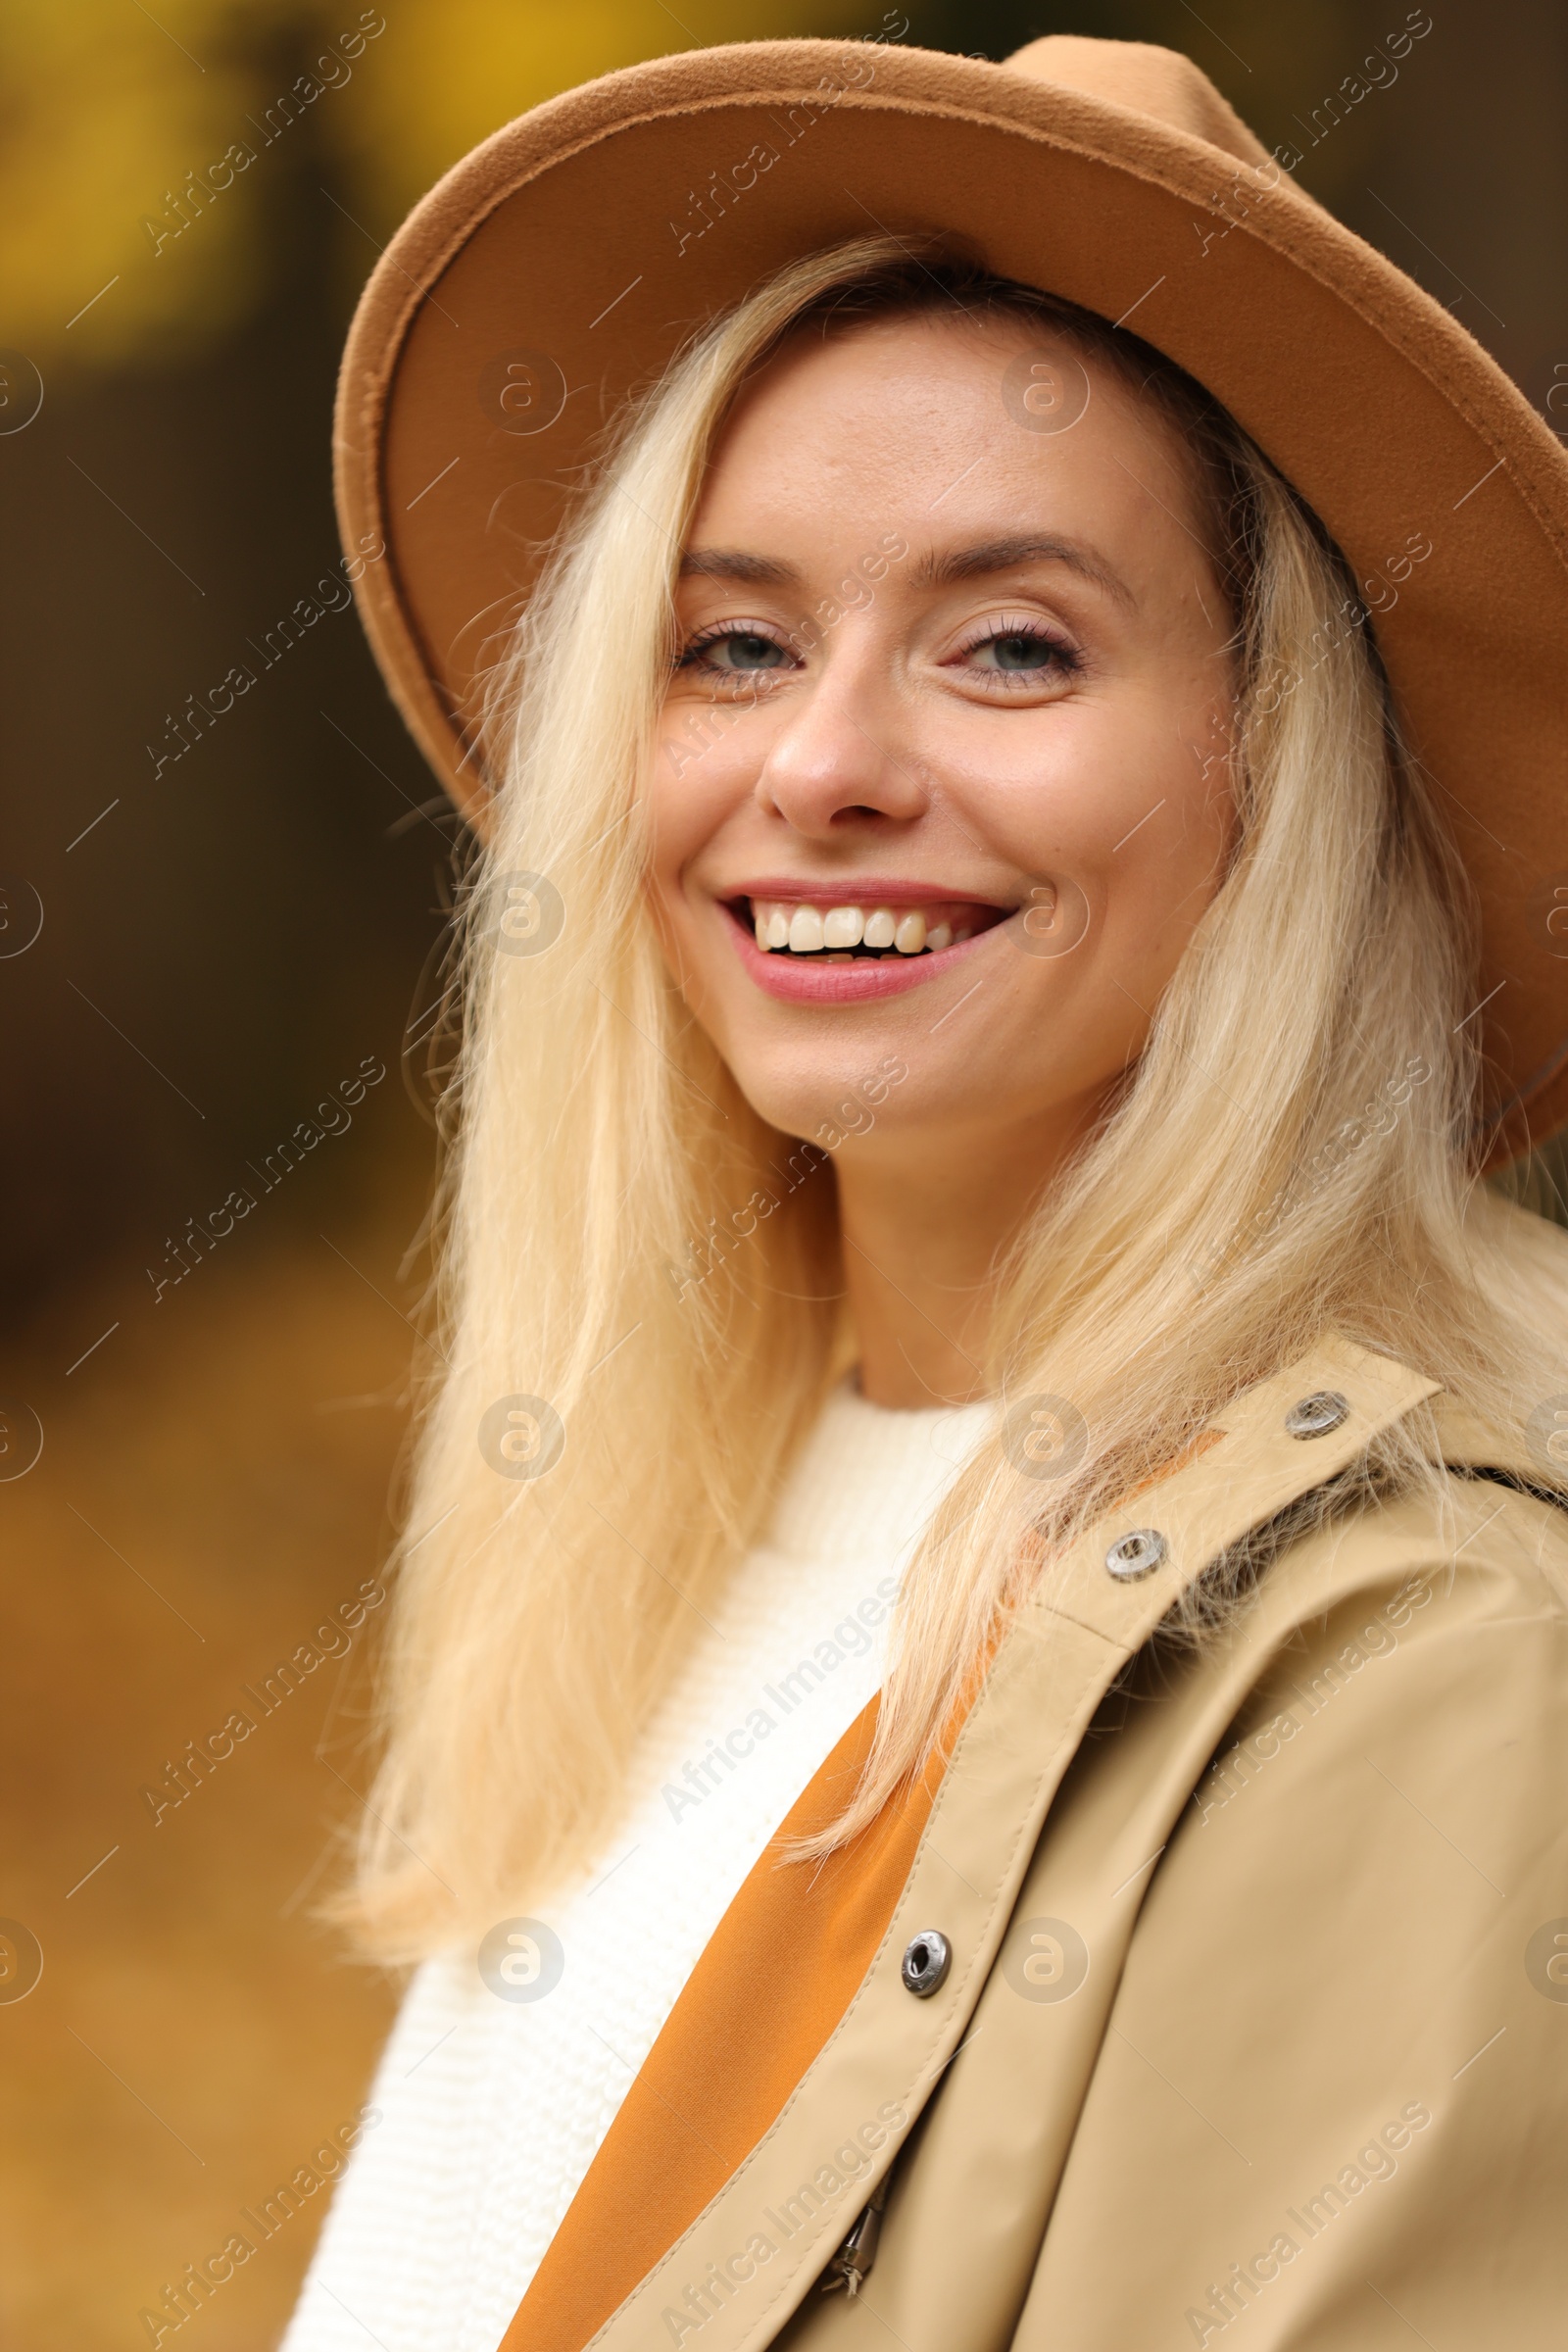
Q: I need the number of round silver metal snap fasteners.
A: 3